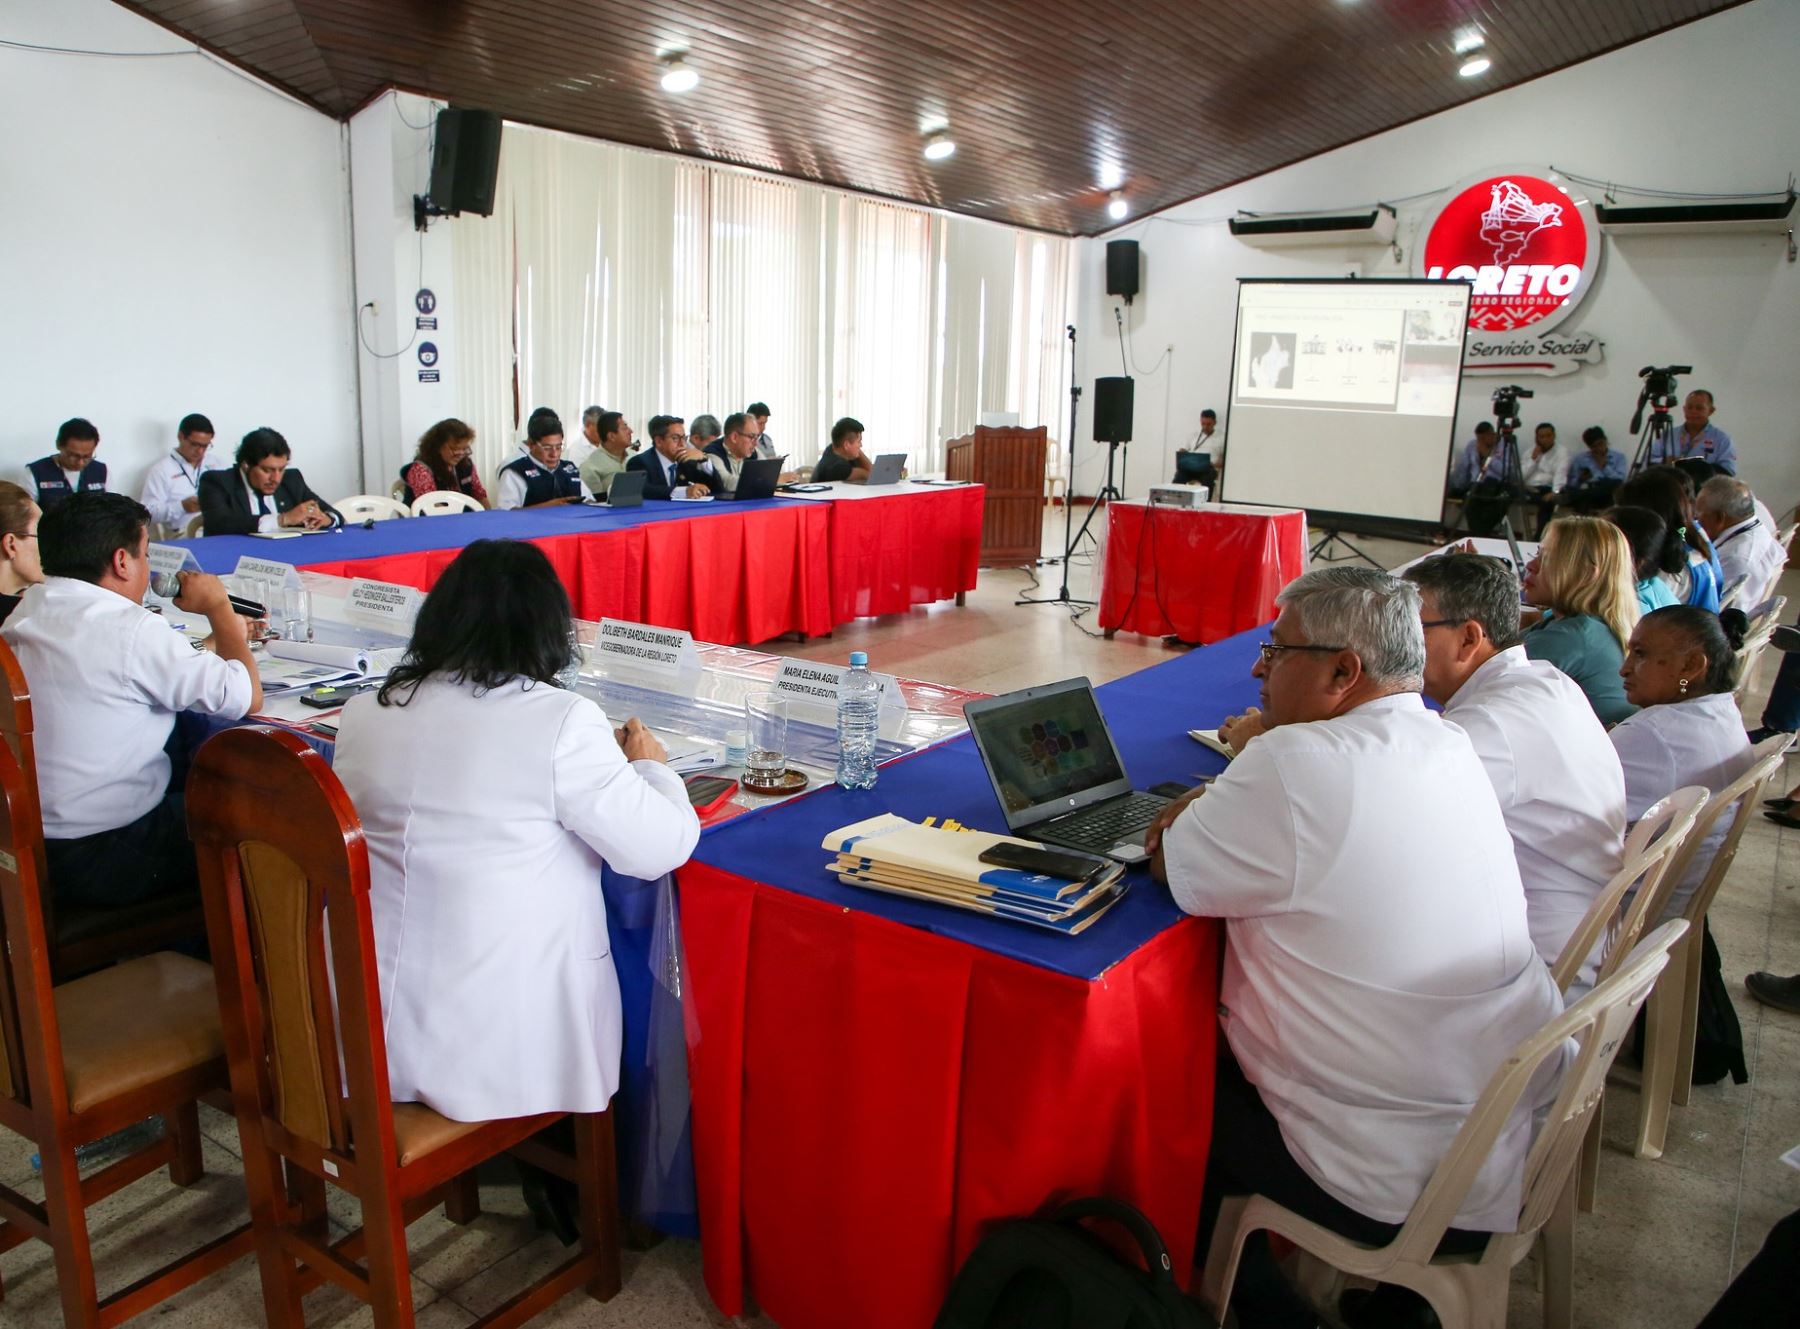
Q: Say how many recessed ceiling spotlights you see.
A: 4